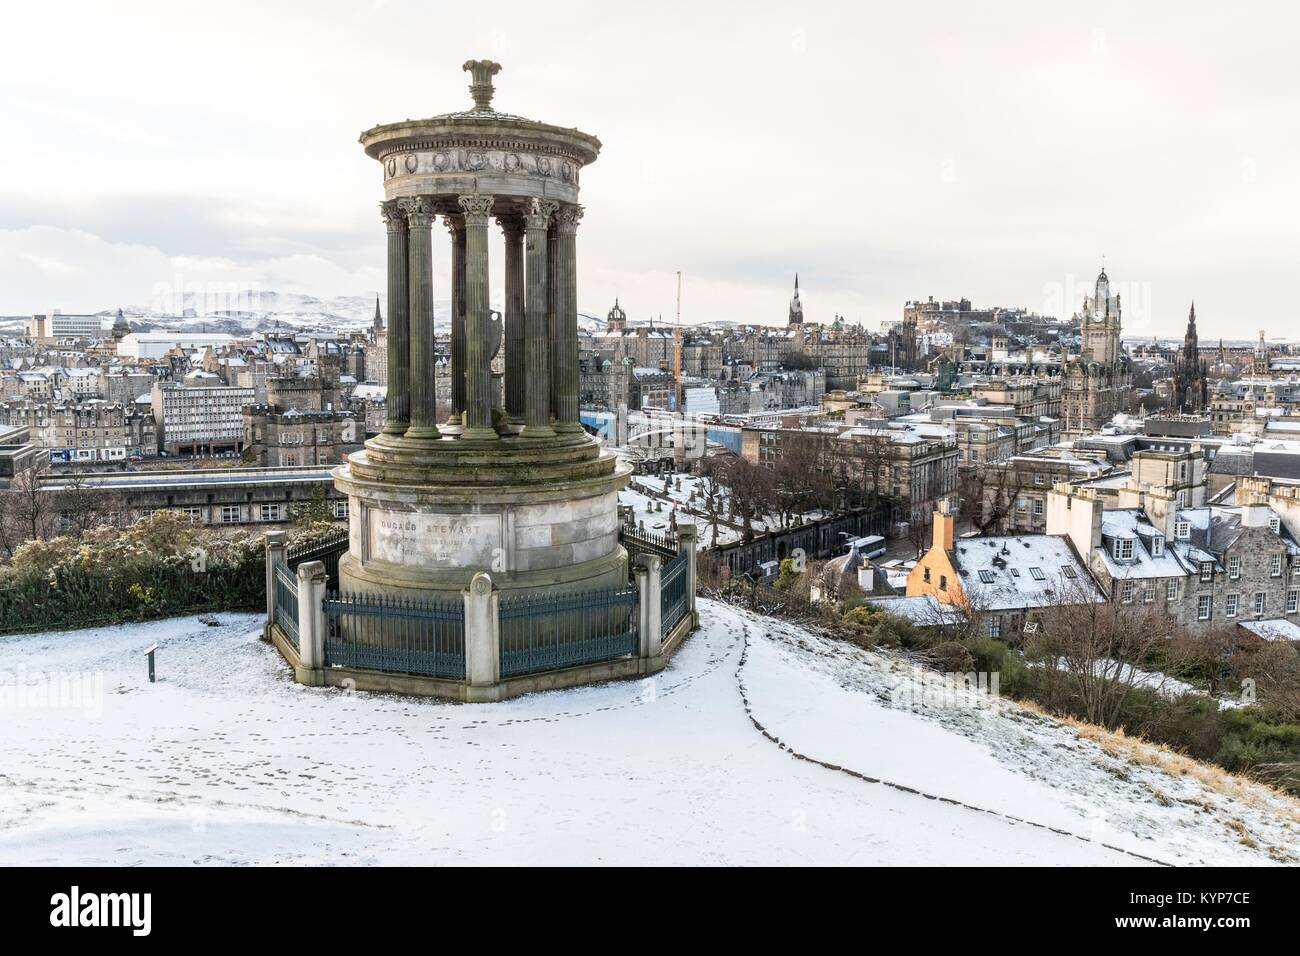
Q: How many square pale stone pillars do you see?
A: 5